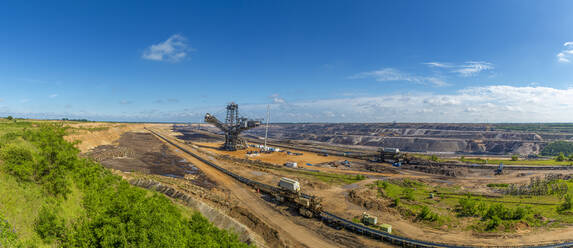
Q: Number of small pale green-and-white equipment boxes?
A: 2